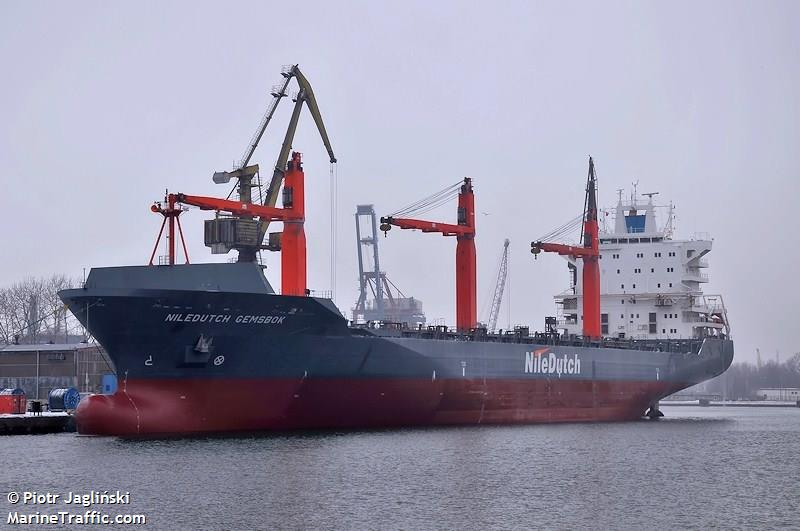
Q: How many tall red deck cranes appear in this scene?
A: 3